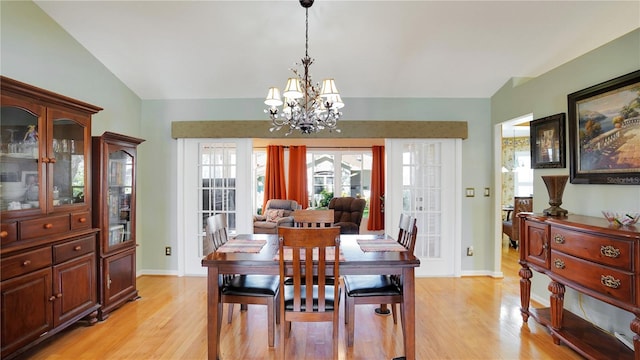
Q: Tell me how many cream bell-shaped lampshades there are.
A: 6